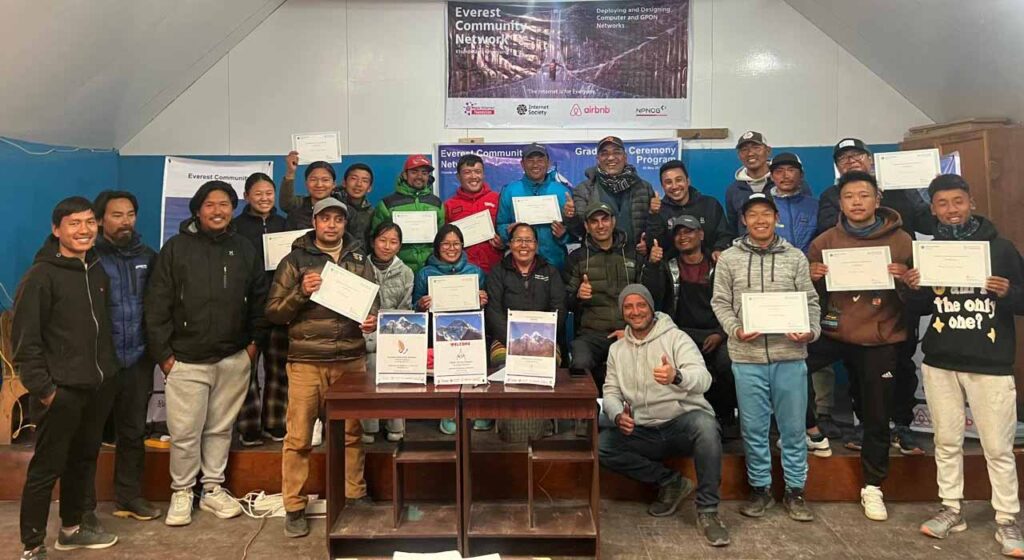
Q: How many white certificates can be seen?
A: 11